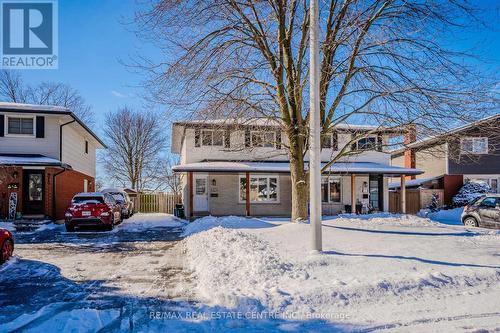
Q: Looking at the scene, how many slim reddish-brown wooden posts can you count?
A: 4